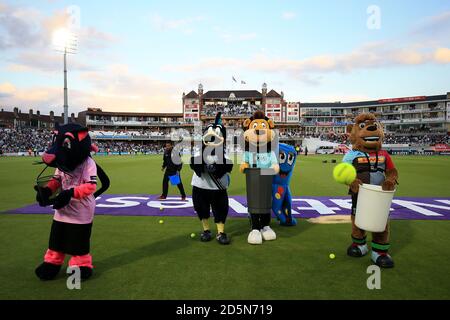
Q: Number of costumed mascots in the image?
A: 5